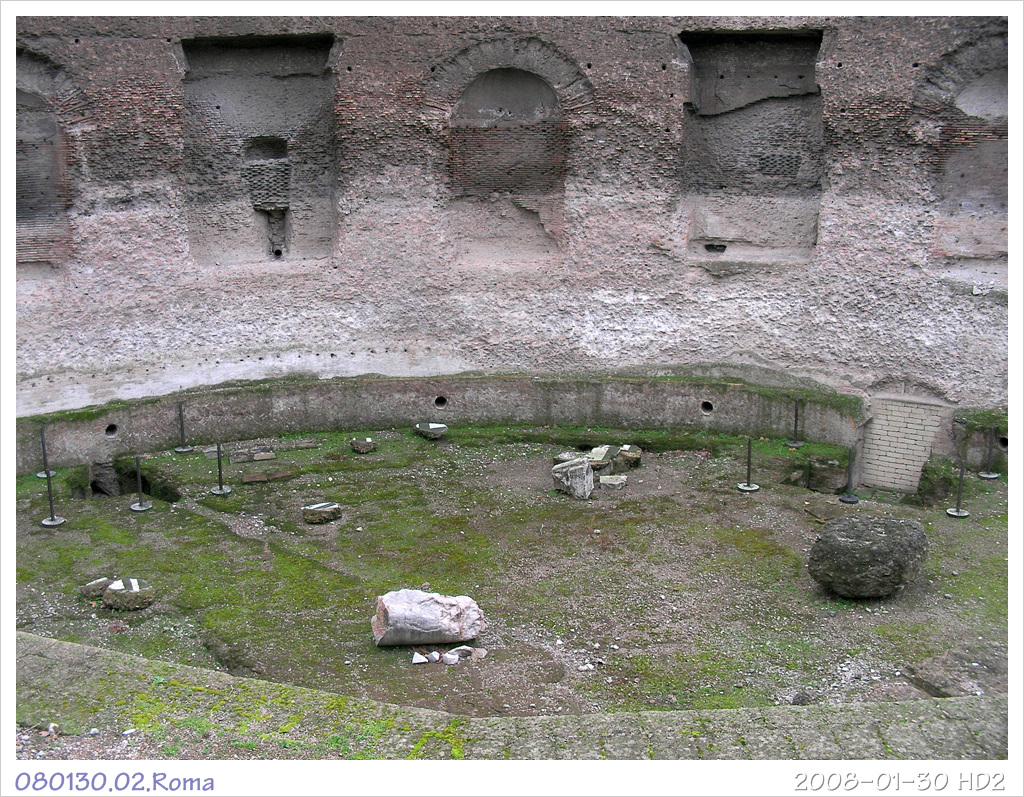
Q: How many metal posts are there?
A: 10